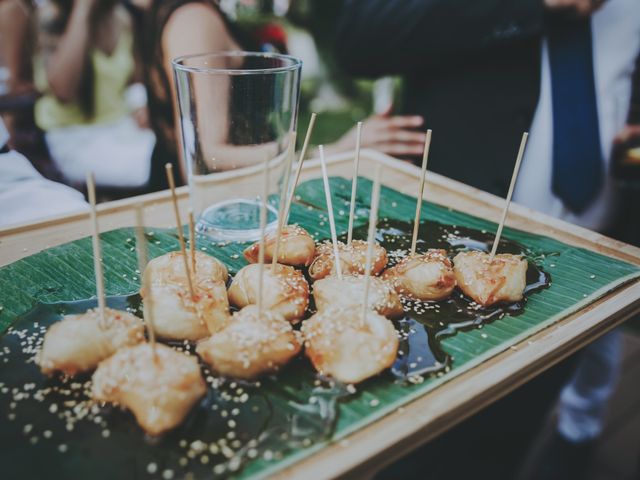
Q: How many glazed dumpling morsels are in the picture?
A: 12